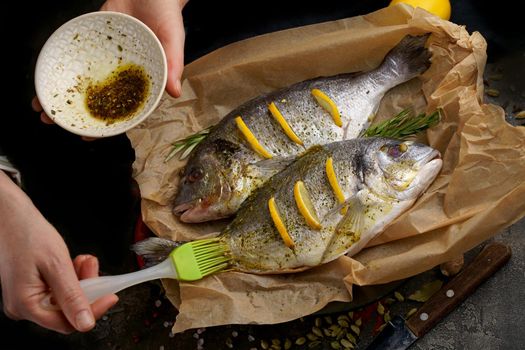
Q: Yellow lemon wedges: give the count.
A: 6